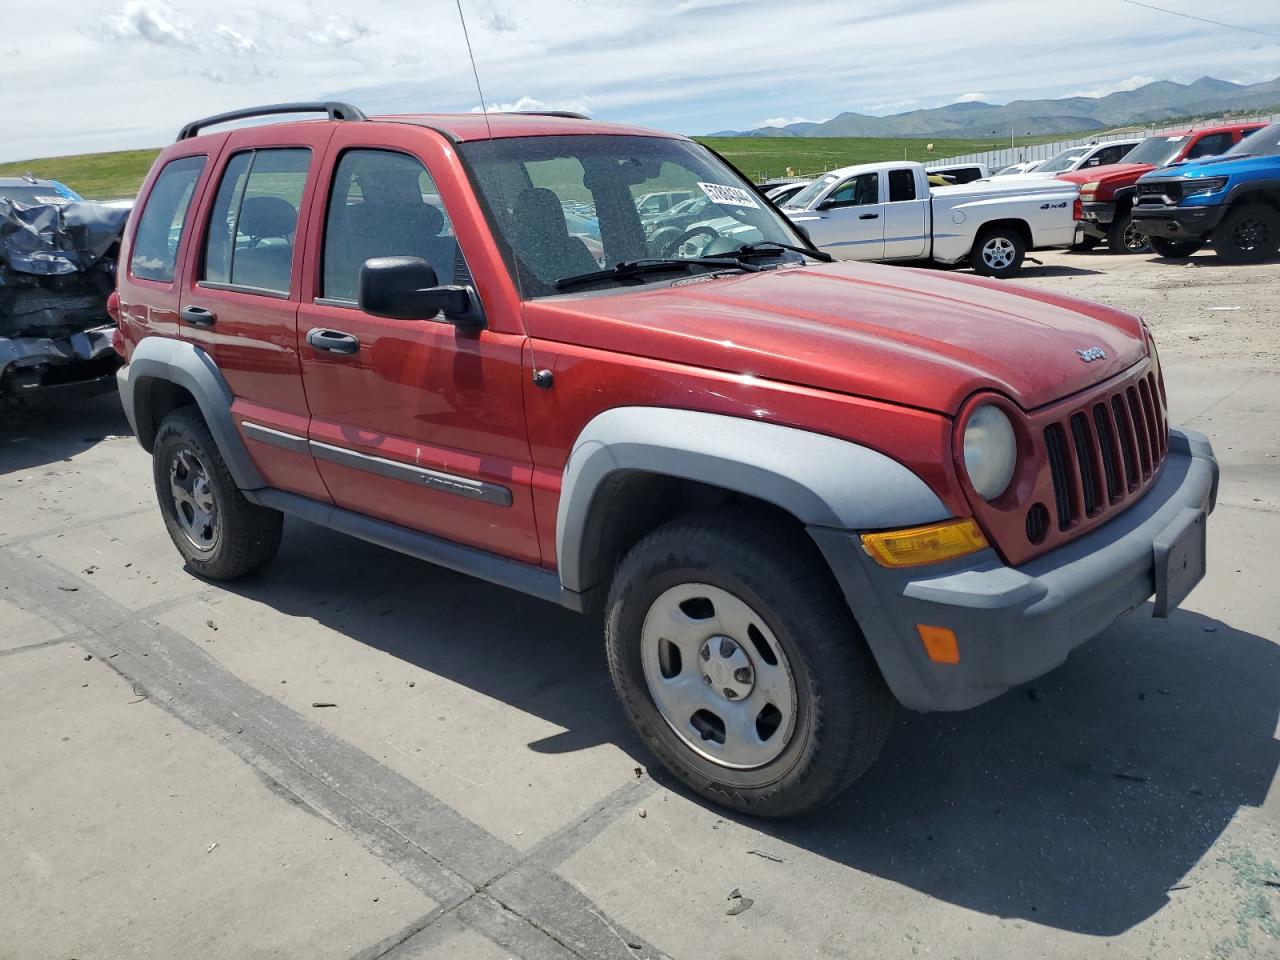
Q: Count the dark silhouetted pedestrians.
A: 0